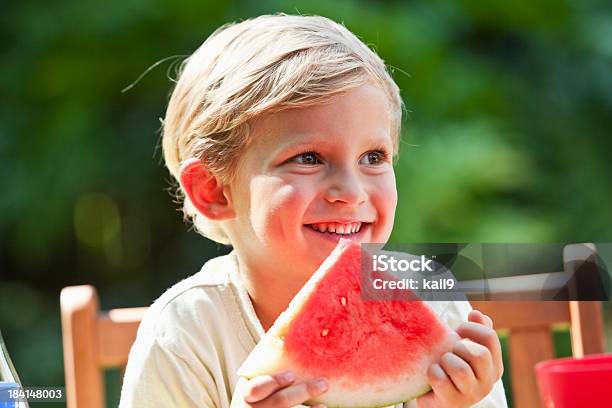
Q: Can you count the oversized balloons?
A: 0